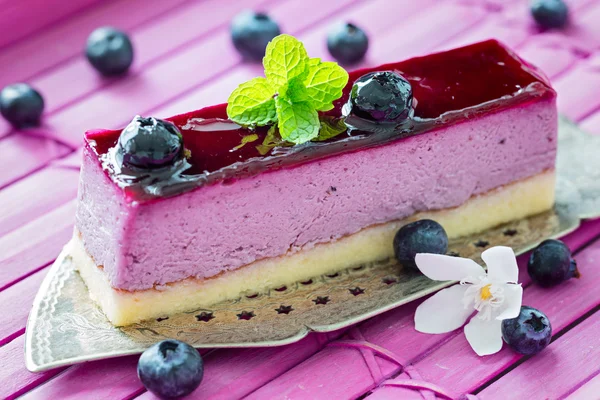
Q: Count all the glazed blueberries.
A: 2